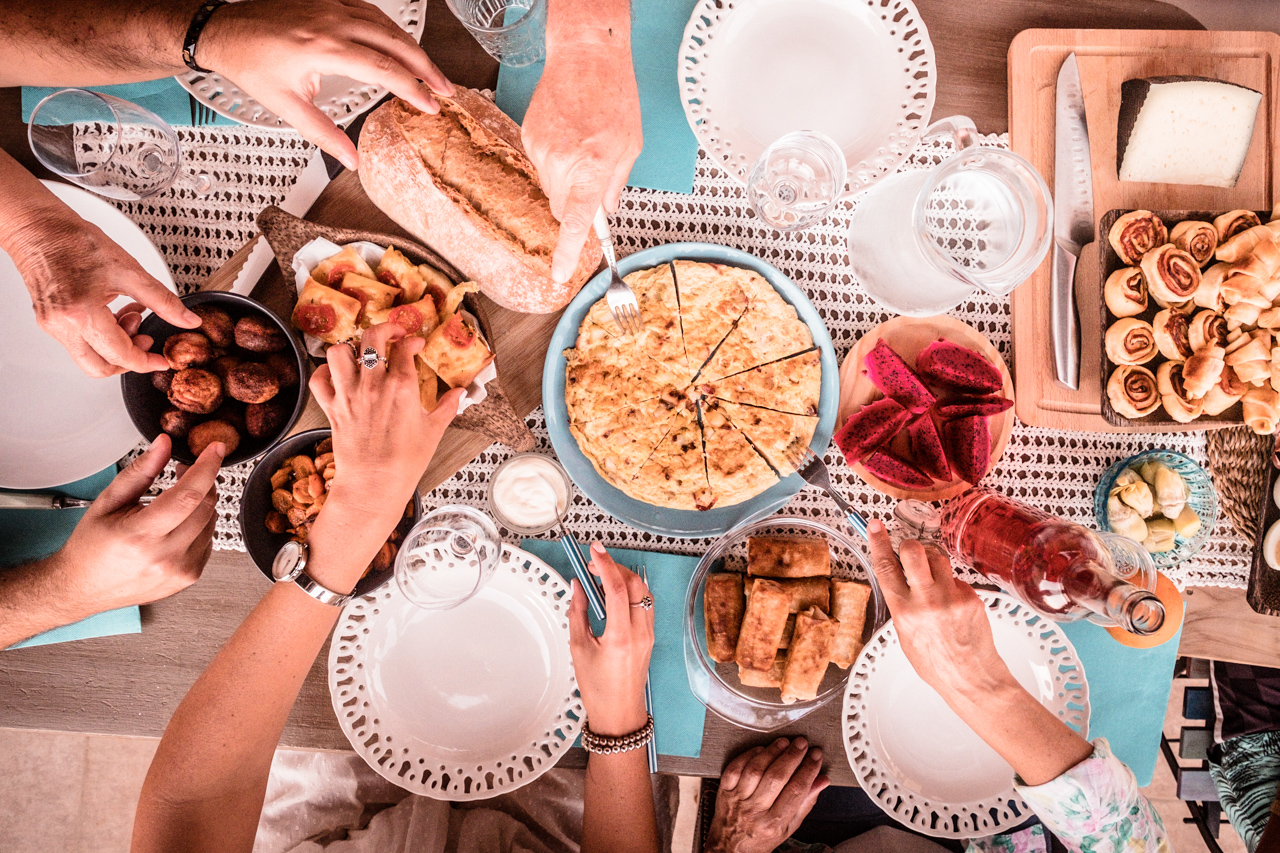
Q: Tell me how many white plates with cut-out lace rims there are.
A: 4